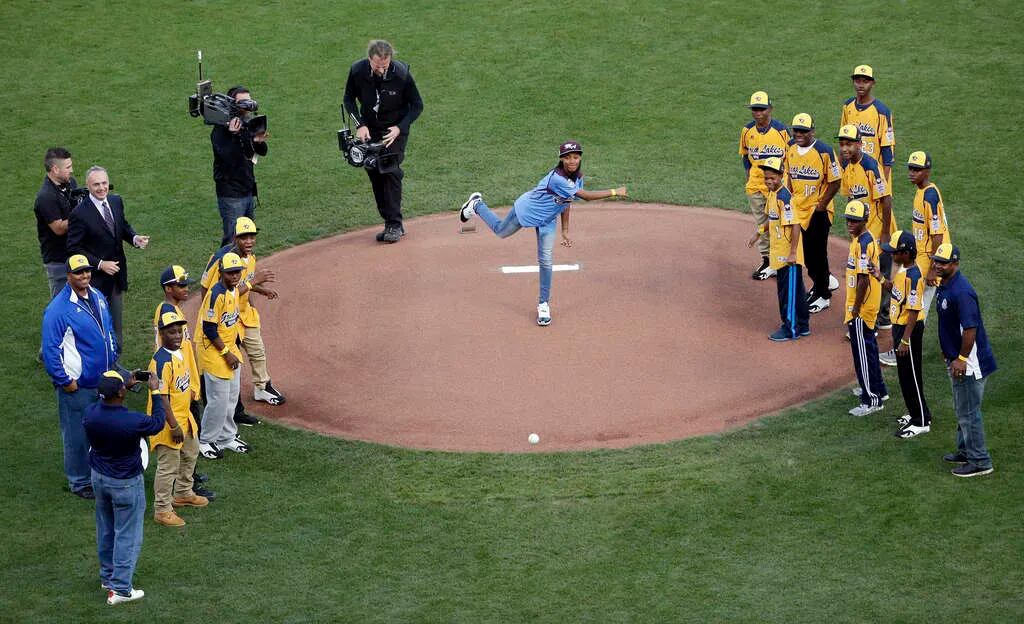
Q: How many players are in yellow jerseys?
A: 12